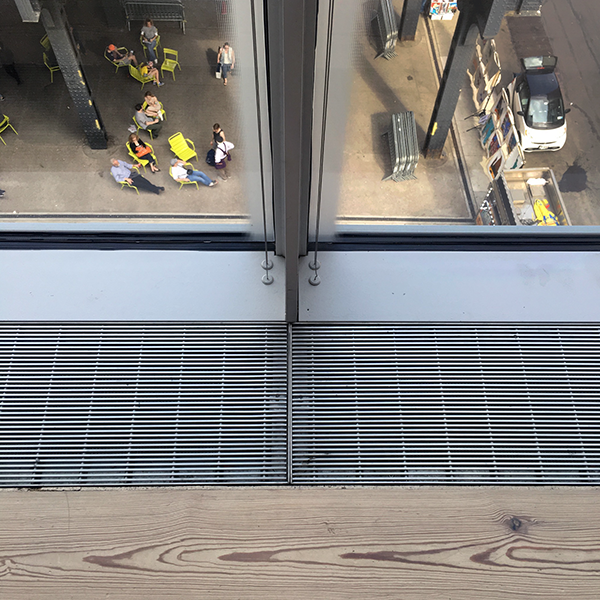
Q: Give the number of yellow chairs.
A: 13